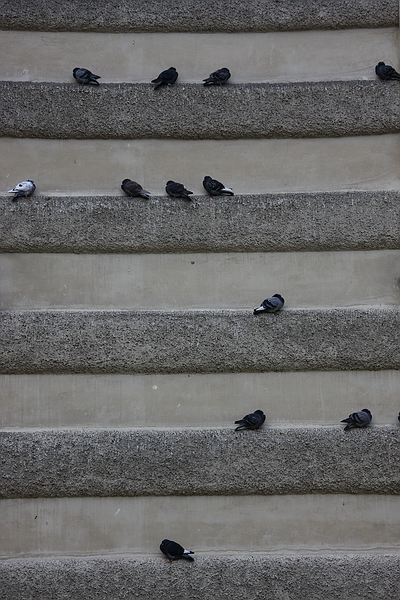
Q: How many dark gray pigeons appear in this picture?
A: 11